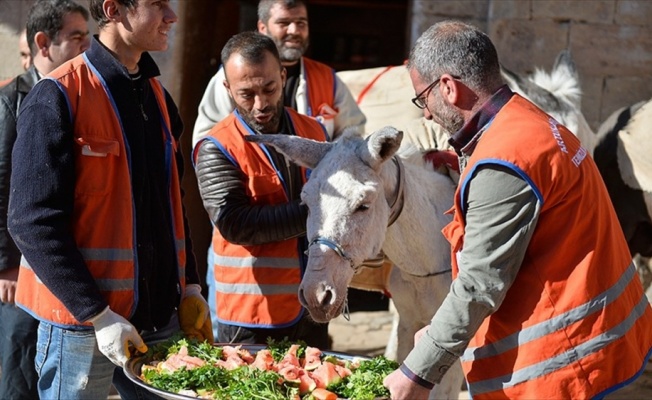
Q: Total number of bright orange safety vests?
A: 4